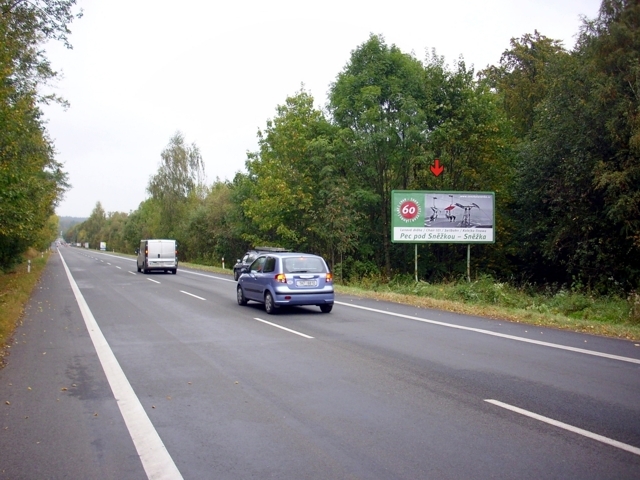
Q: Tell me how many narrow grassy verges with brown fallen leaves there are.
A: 2